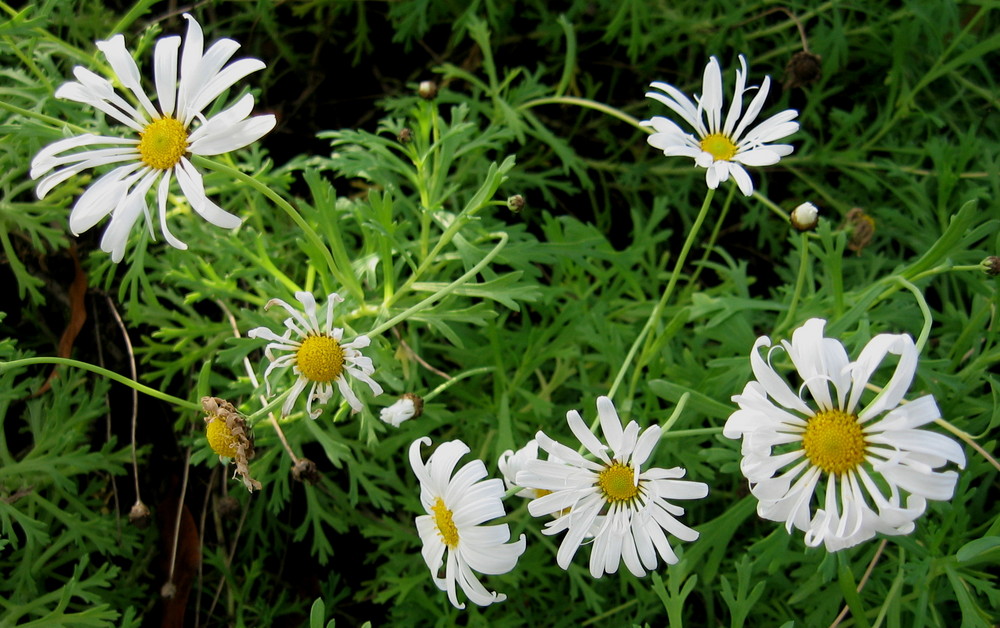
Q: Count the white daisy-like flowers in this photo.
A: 7